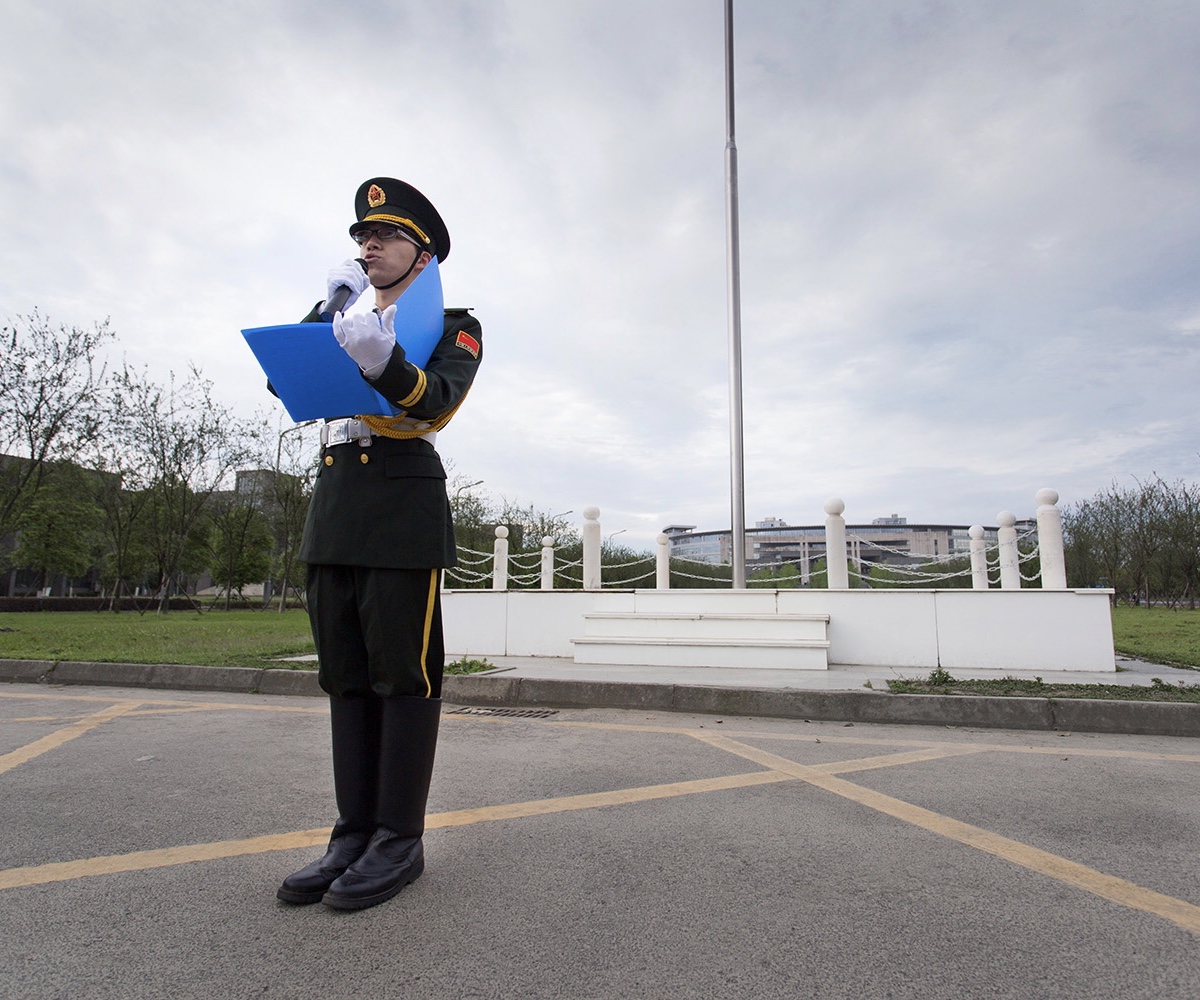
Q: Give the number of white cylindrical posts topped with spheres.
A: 8